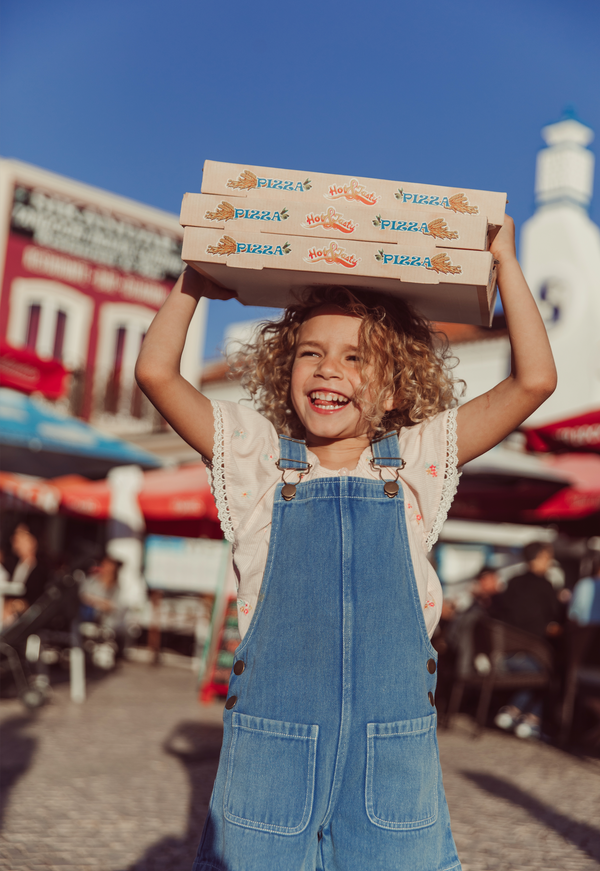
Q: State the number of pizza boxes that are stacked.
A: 3